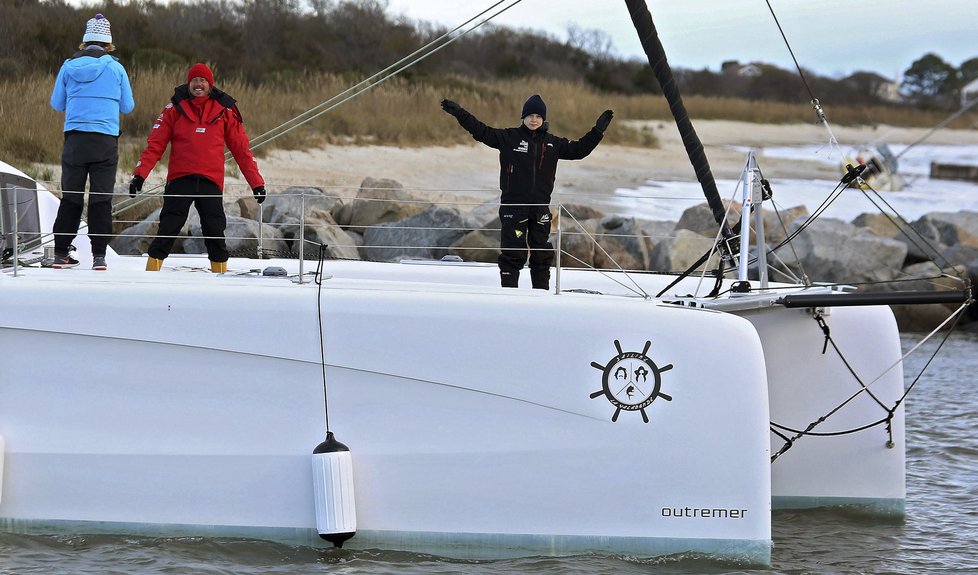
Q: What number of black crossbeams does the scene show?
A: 1